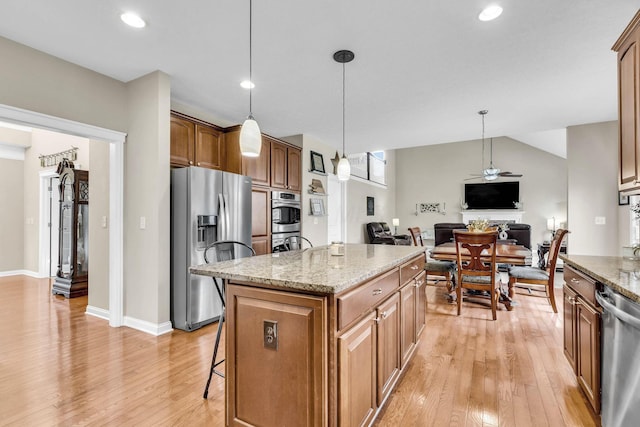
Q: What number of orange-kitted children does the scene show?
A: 0